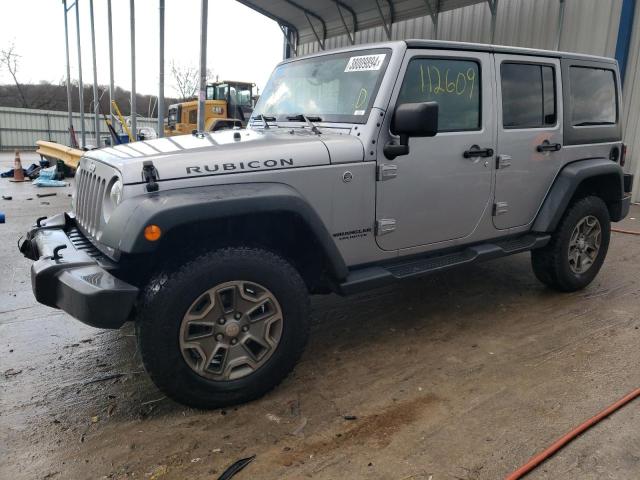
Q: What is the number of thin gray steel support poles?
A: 7